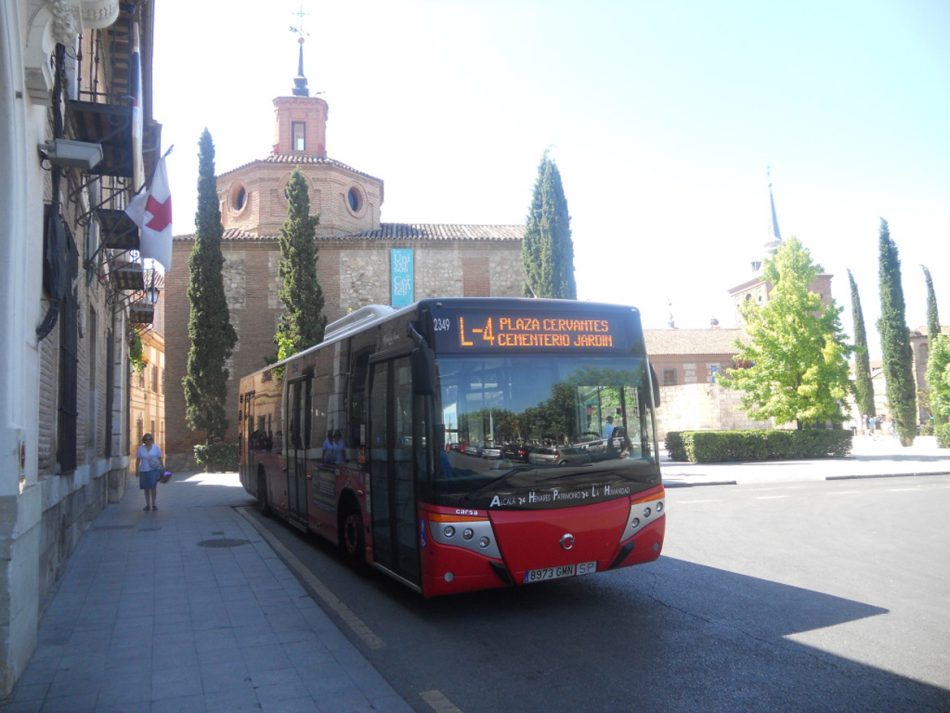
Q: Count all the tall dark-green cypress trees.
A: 6